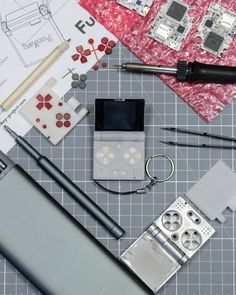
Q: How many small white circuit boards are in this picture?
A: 3